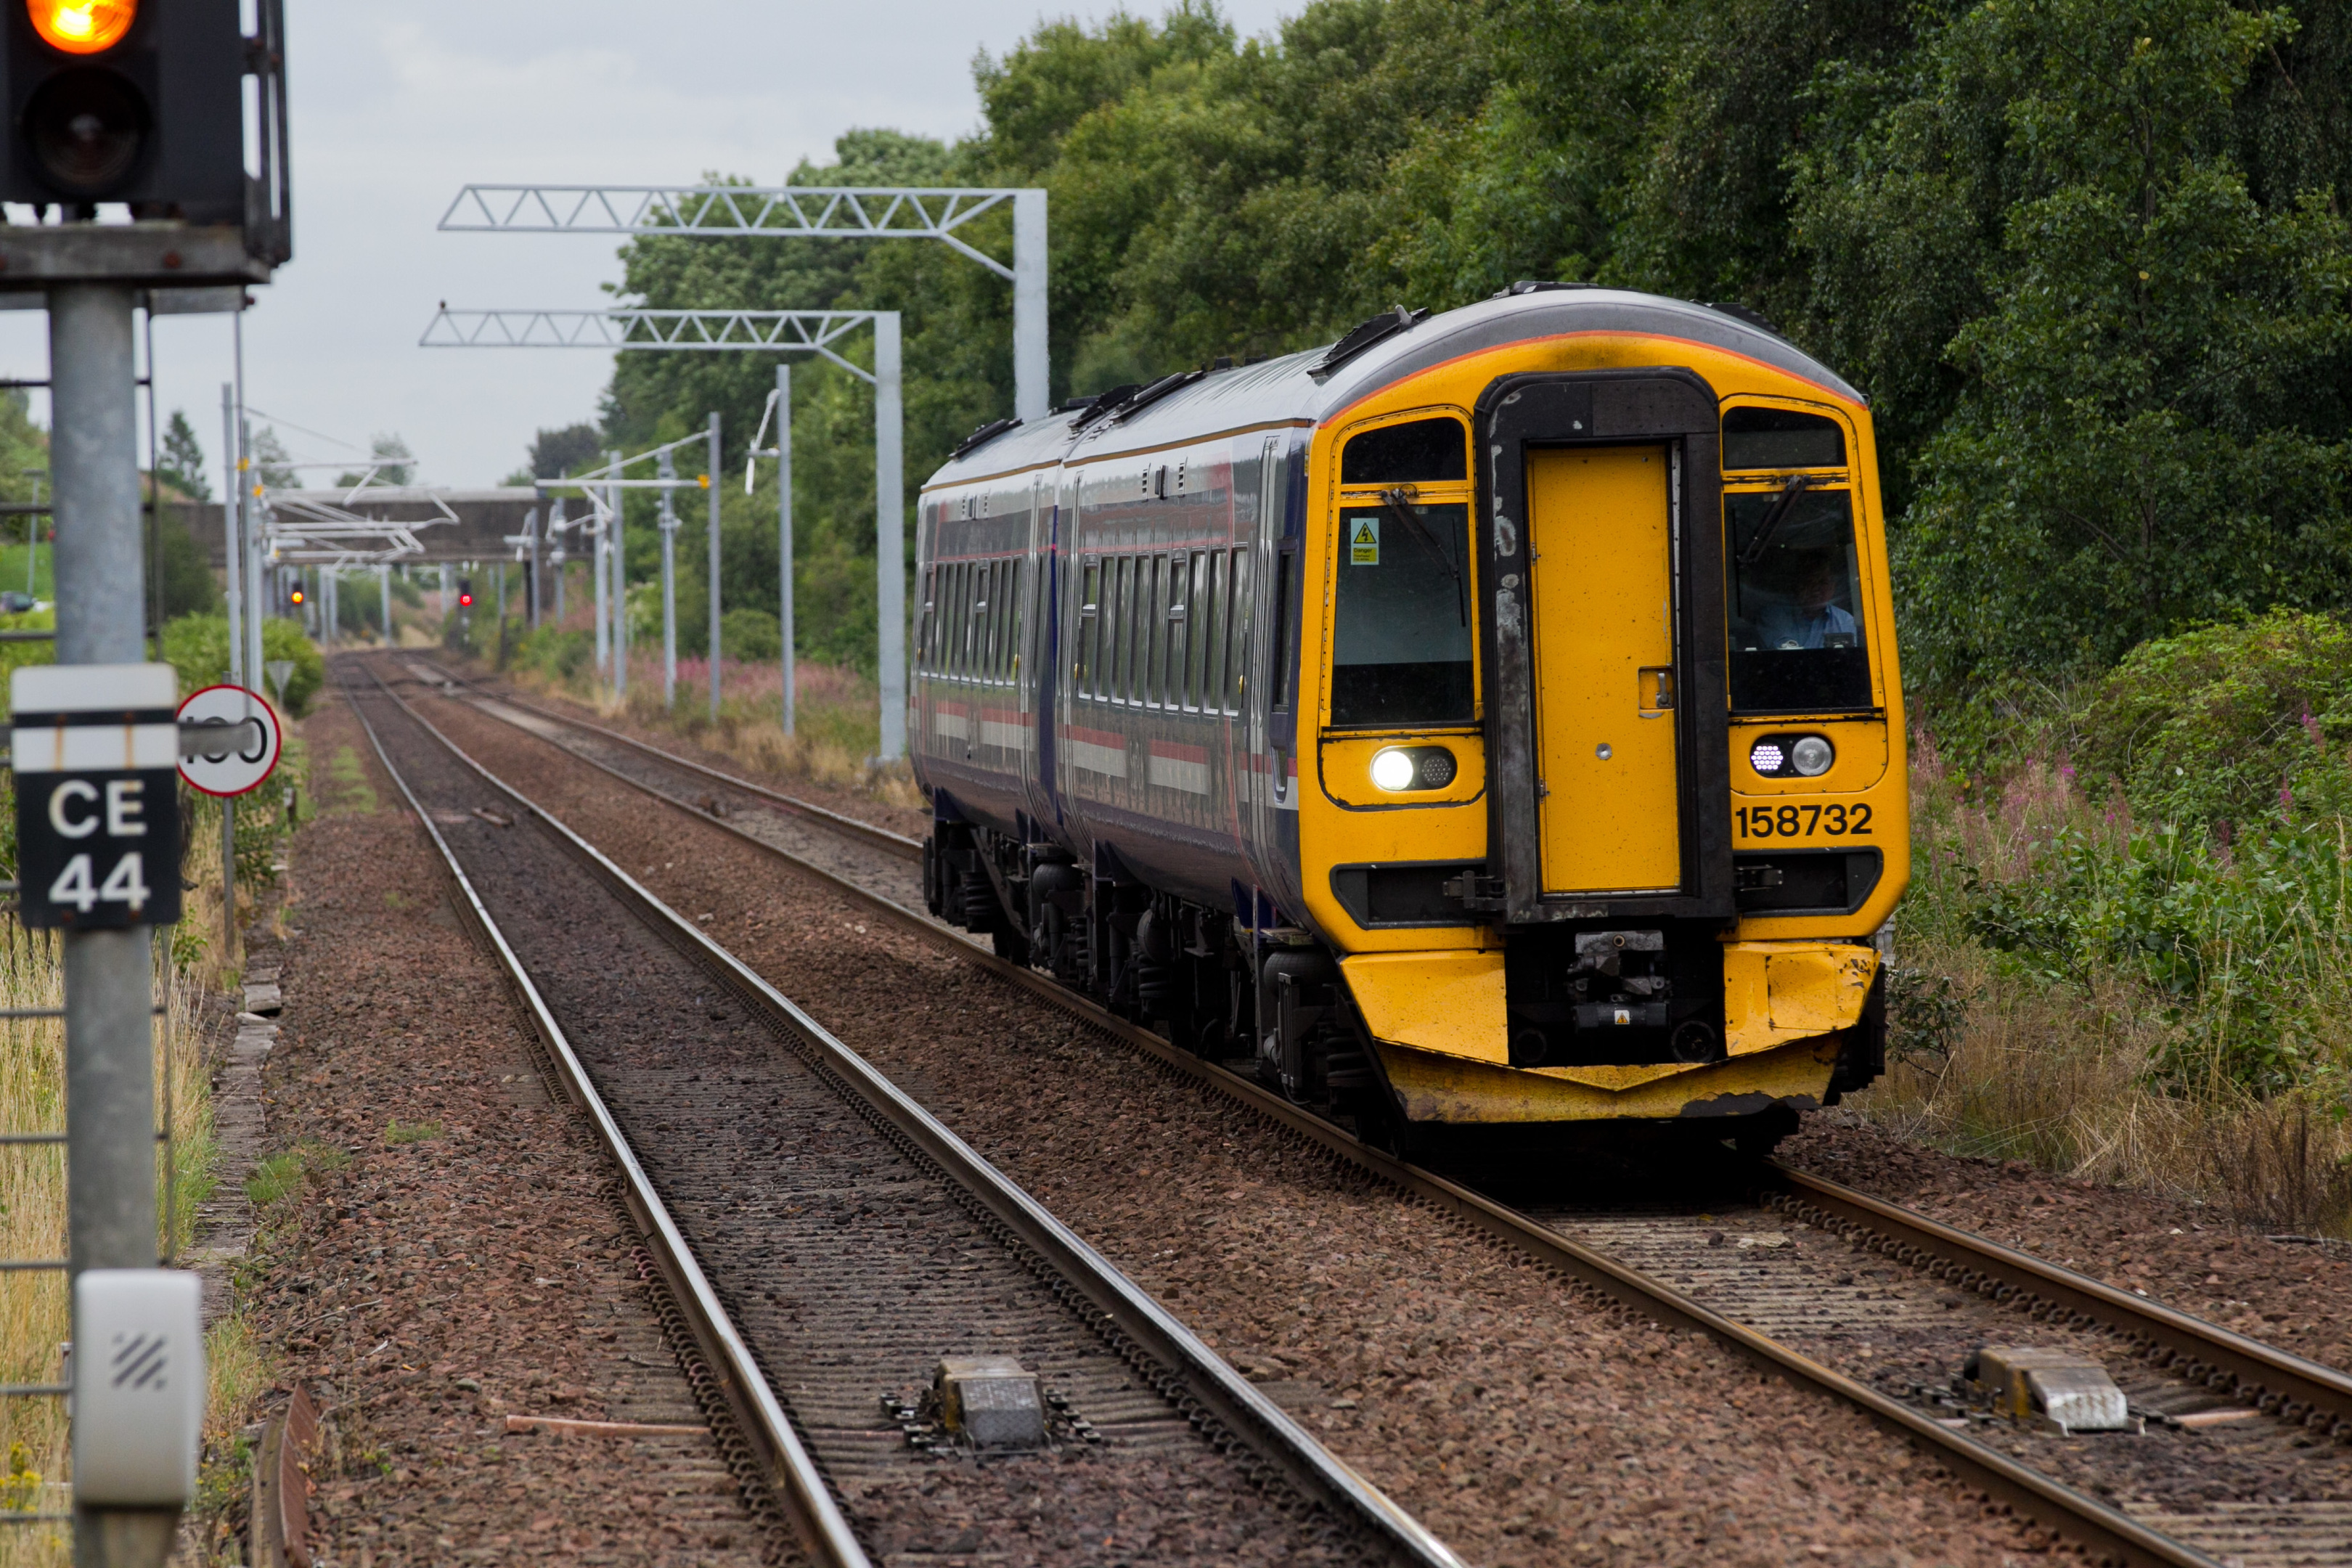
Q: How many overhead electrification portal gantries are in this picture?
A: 2